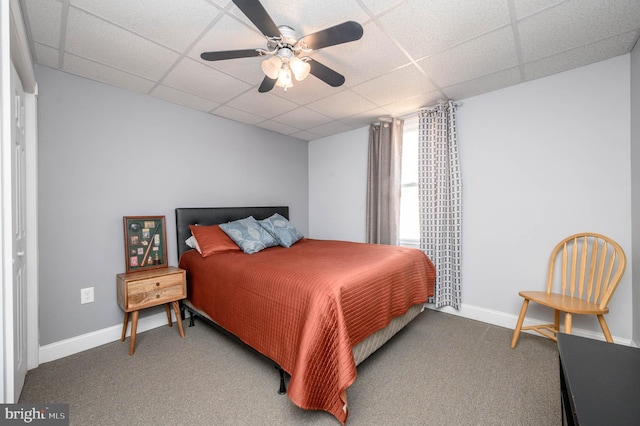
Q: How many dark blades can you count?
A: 5